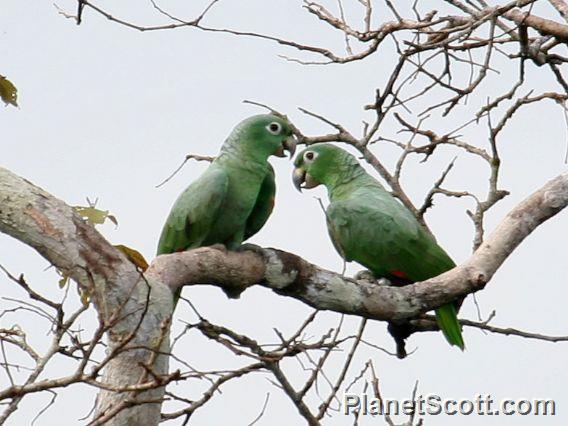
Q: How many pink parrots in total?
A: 0